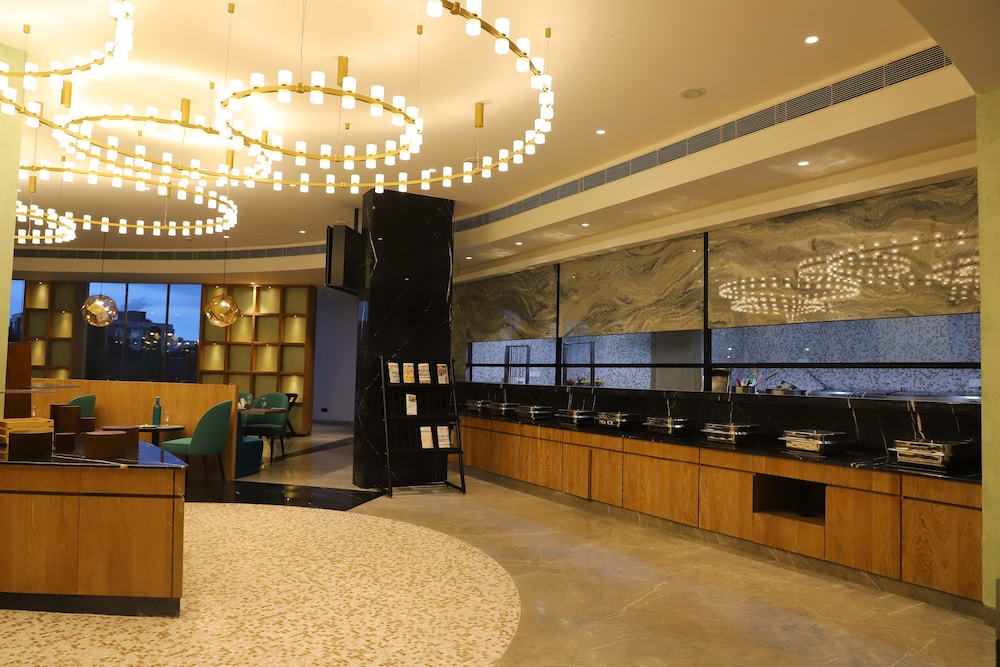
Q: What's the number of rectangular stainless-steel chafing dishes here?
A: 9